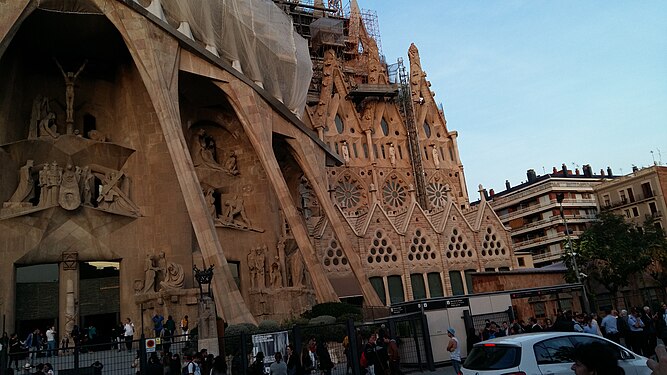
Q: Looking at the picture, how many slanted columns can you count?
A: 3